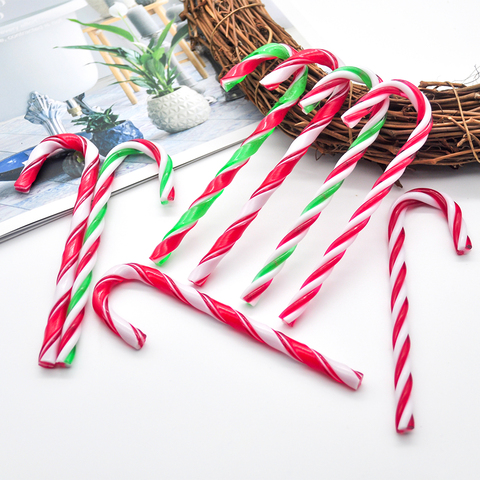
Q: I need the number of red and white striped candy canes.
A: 5